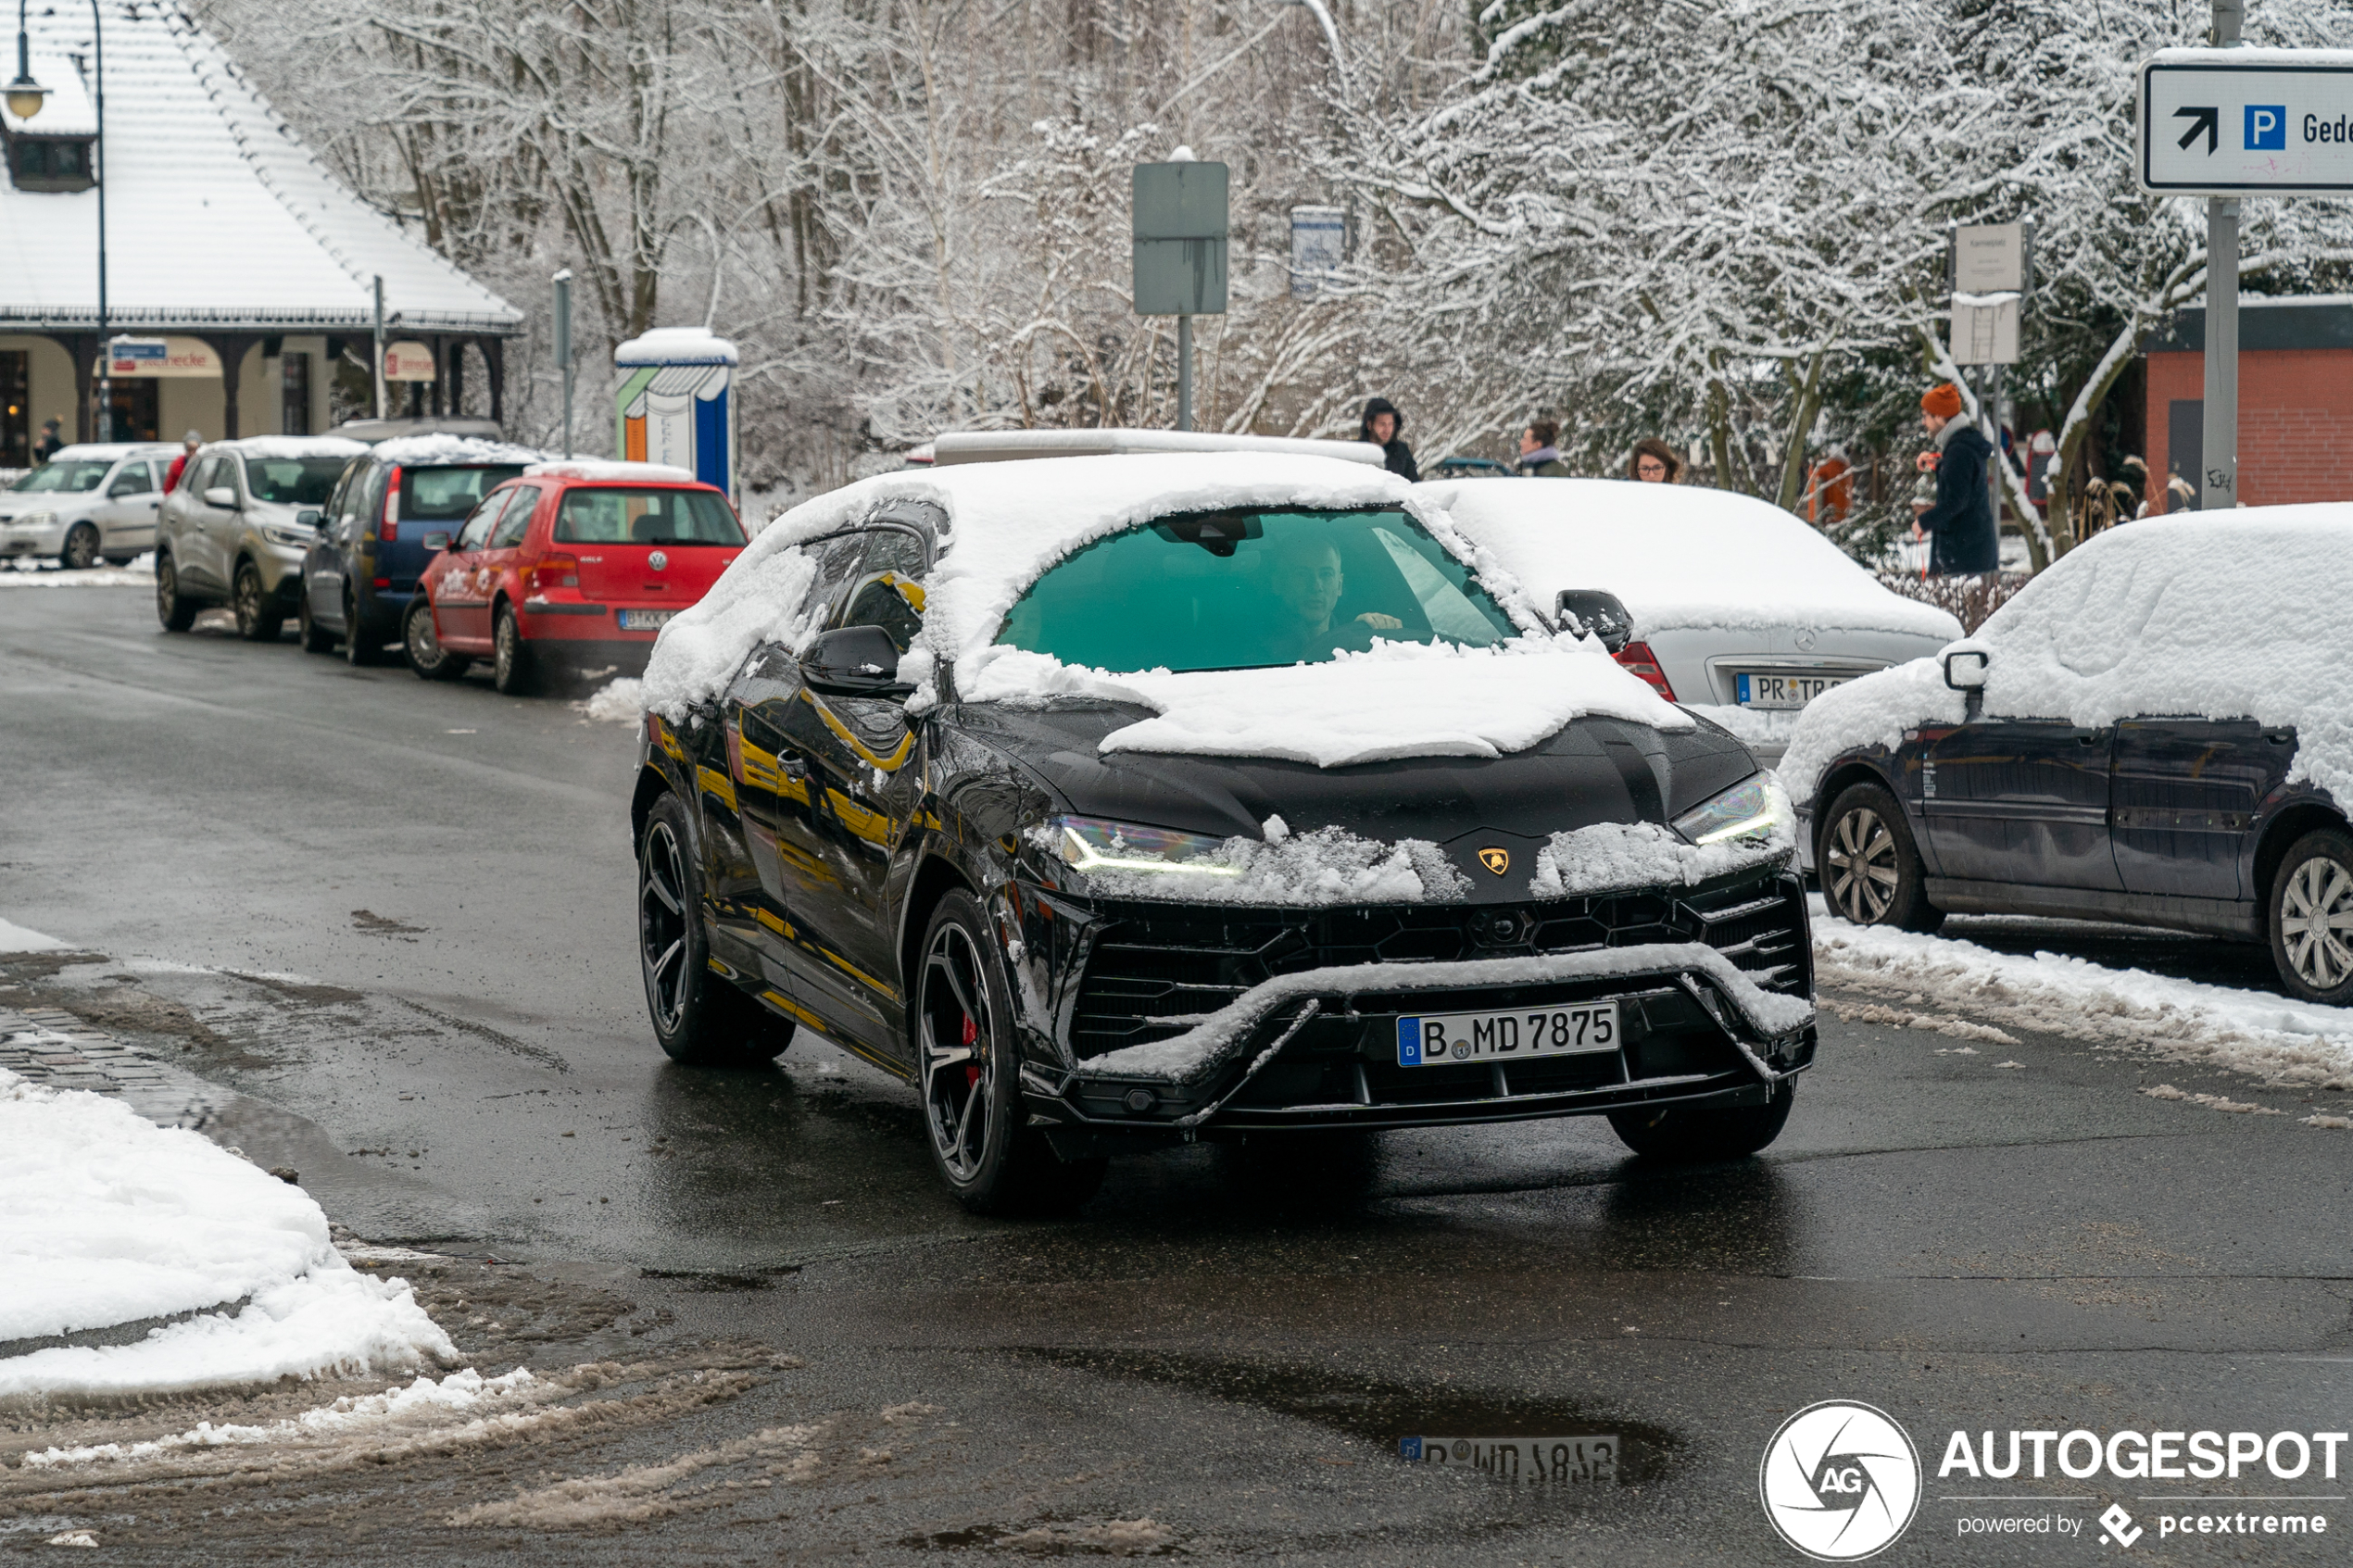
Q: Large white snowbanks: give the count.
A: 1